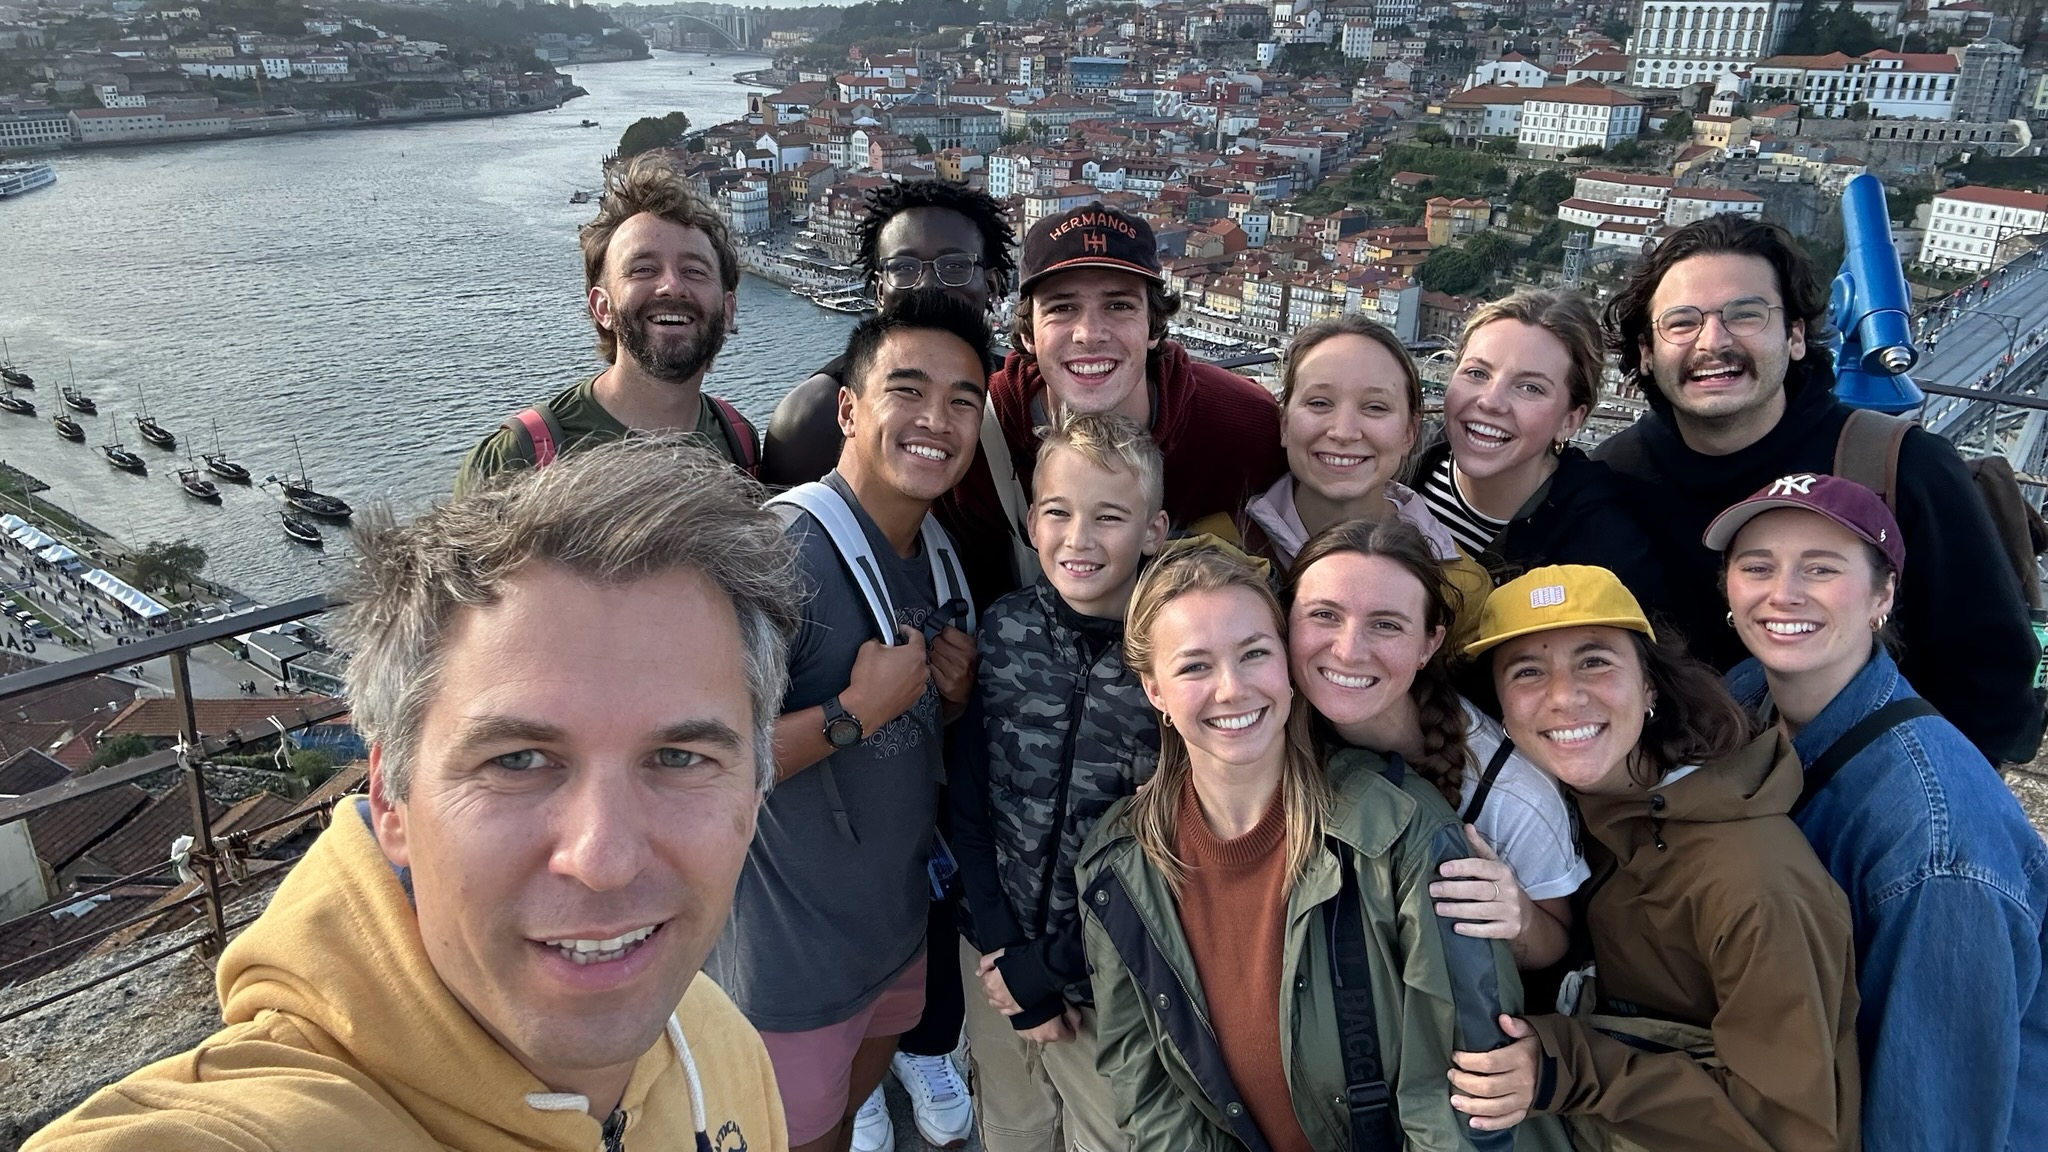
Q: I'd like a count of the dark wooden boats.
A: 10